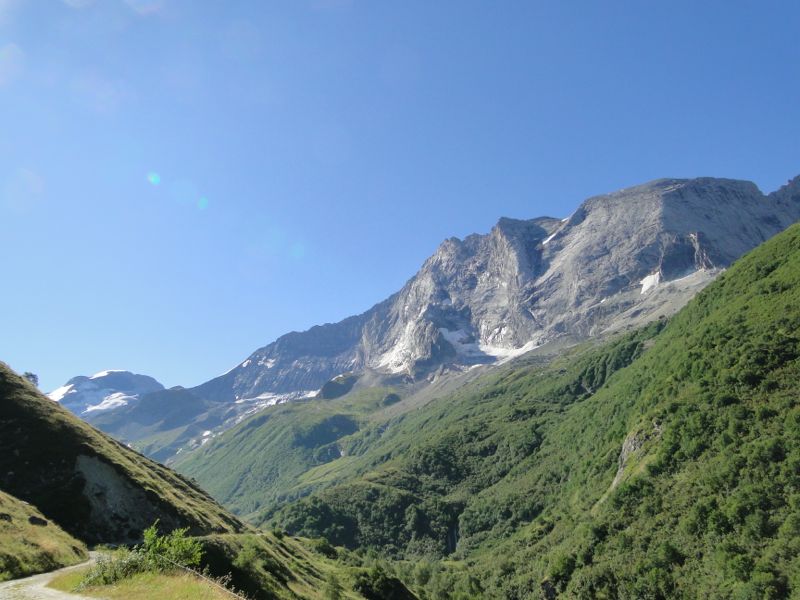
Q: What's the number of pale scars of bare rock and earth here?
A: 2